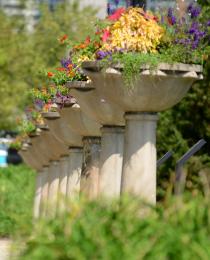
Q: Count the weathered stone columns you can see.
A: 8